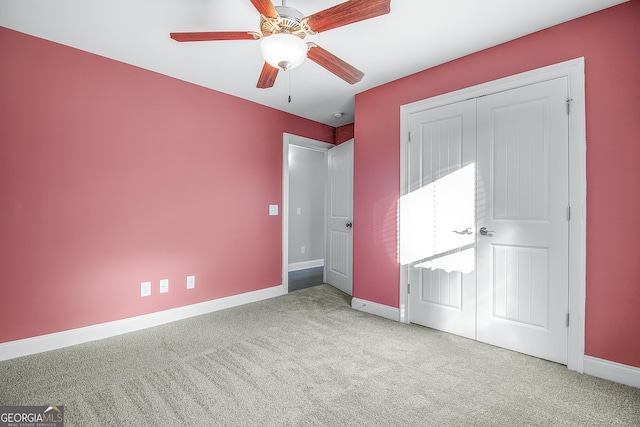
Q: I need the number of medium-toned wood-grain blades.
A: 5